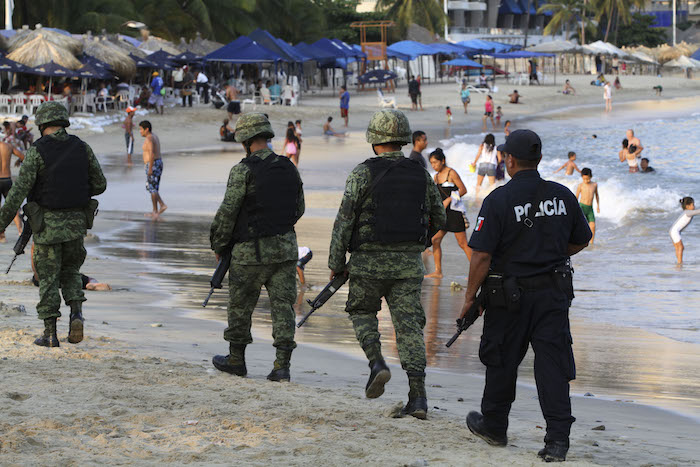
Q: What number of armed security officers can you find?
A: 4